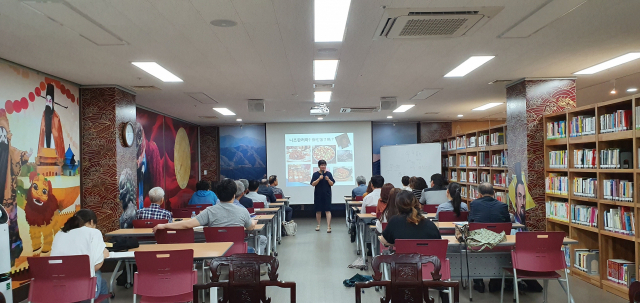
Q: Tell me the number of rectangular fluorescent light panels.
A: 9